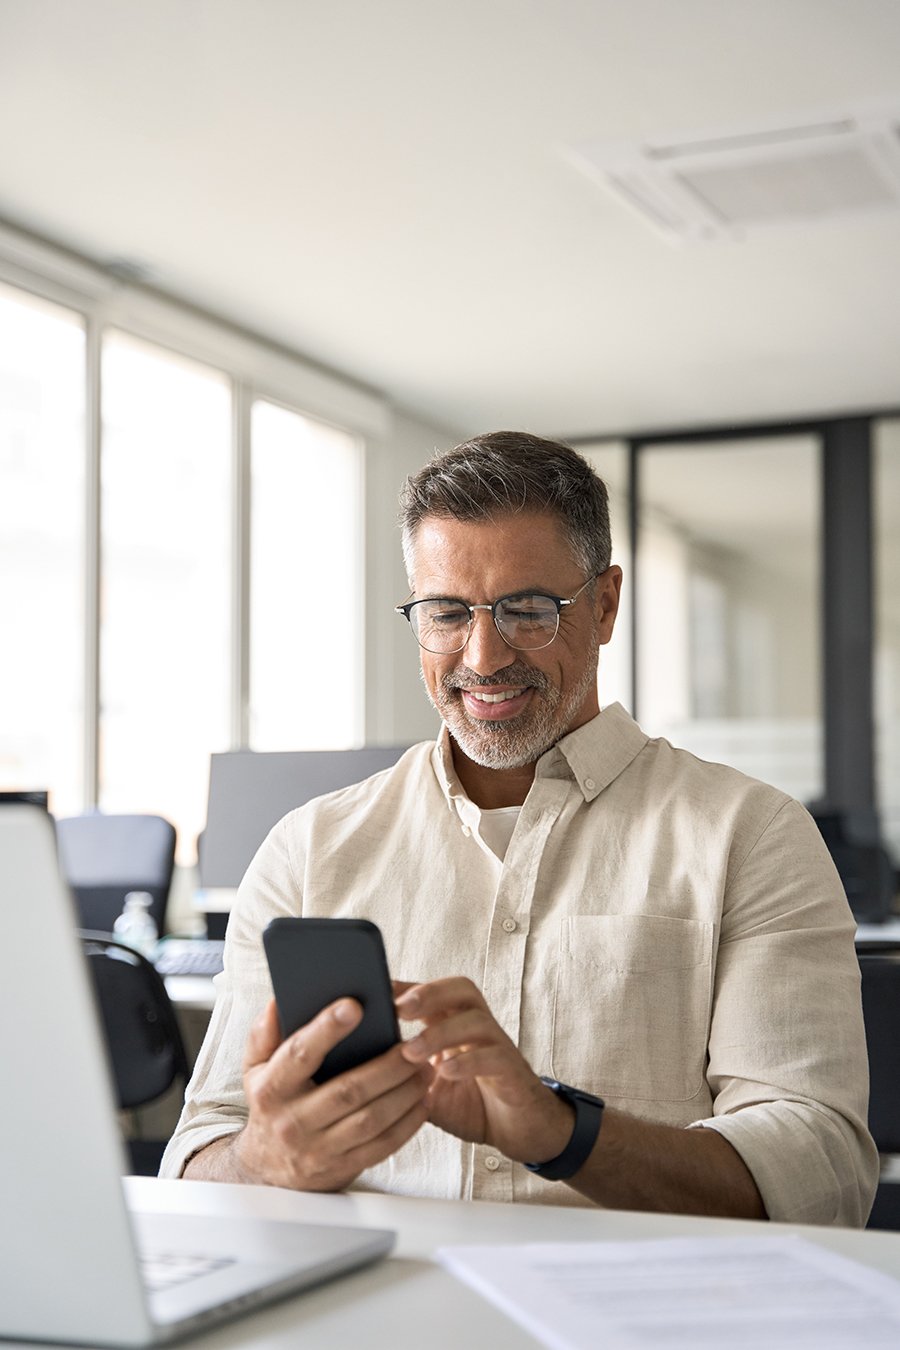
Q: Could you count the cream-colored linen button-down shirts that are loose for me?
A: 1